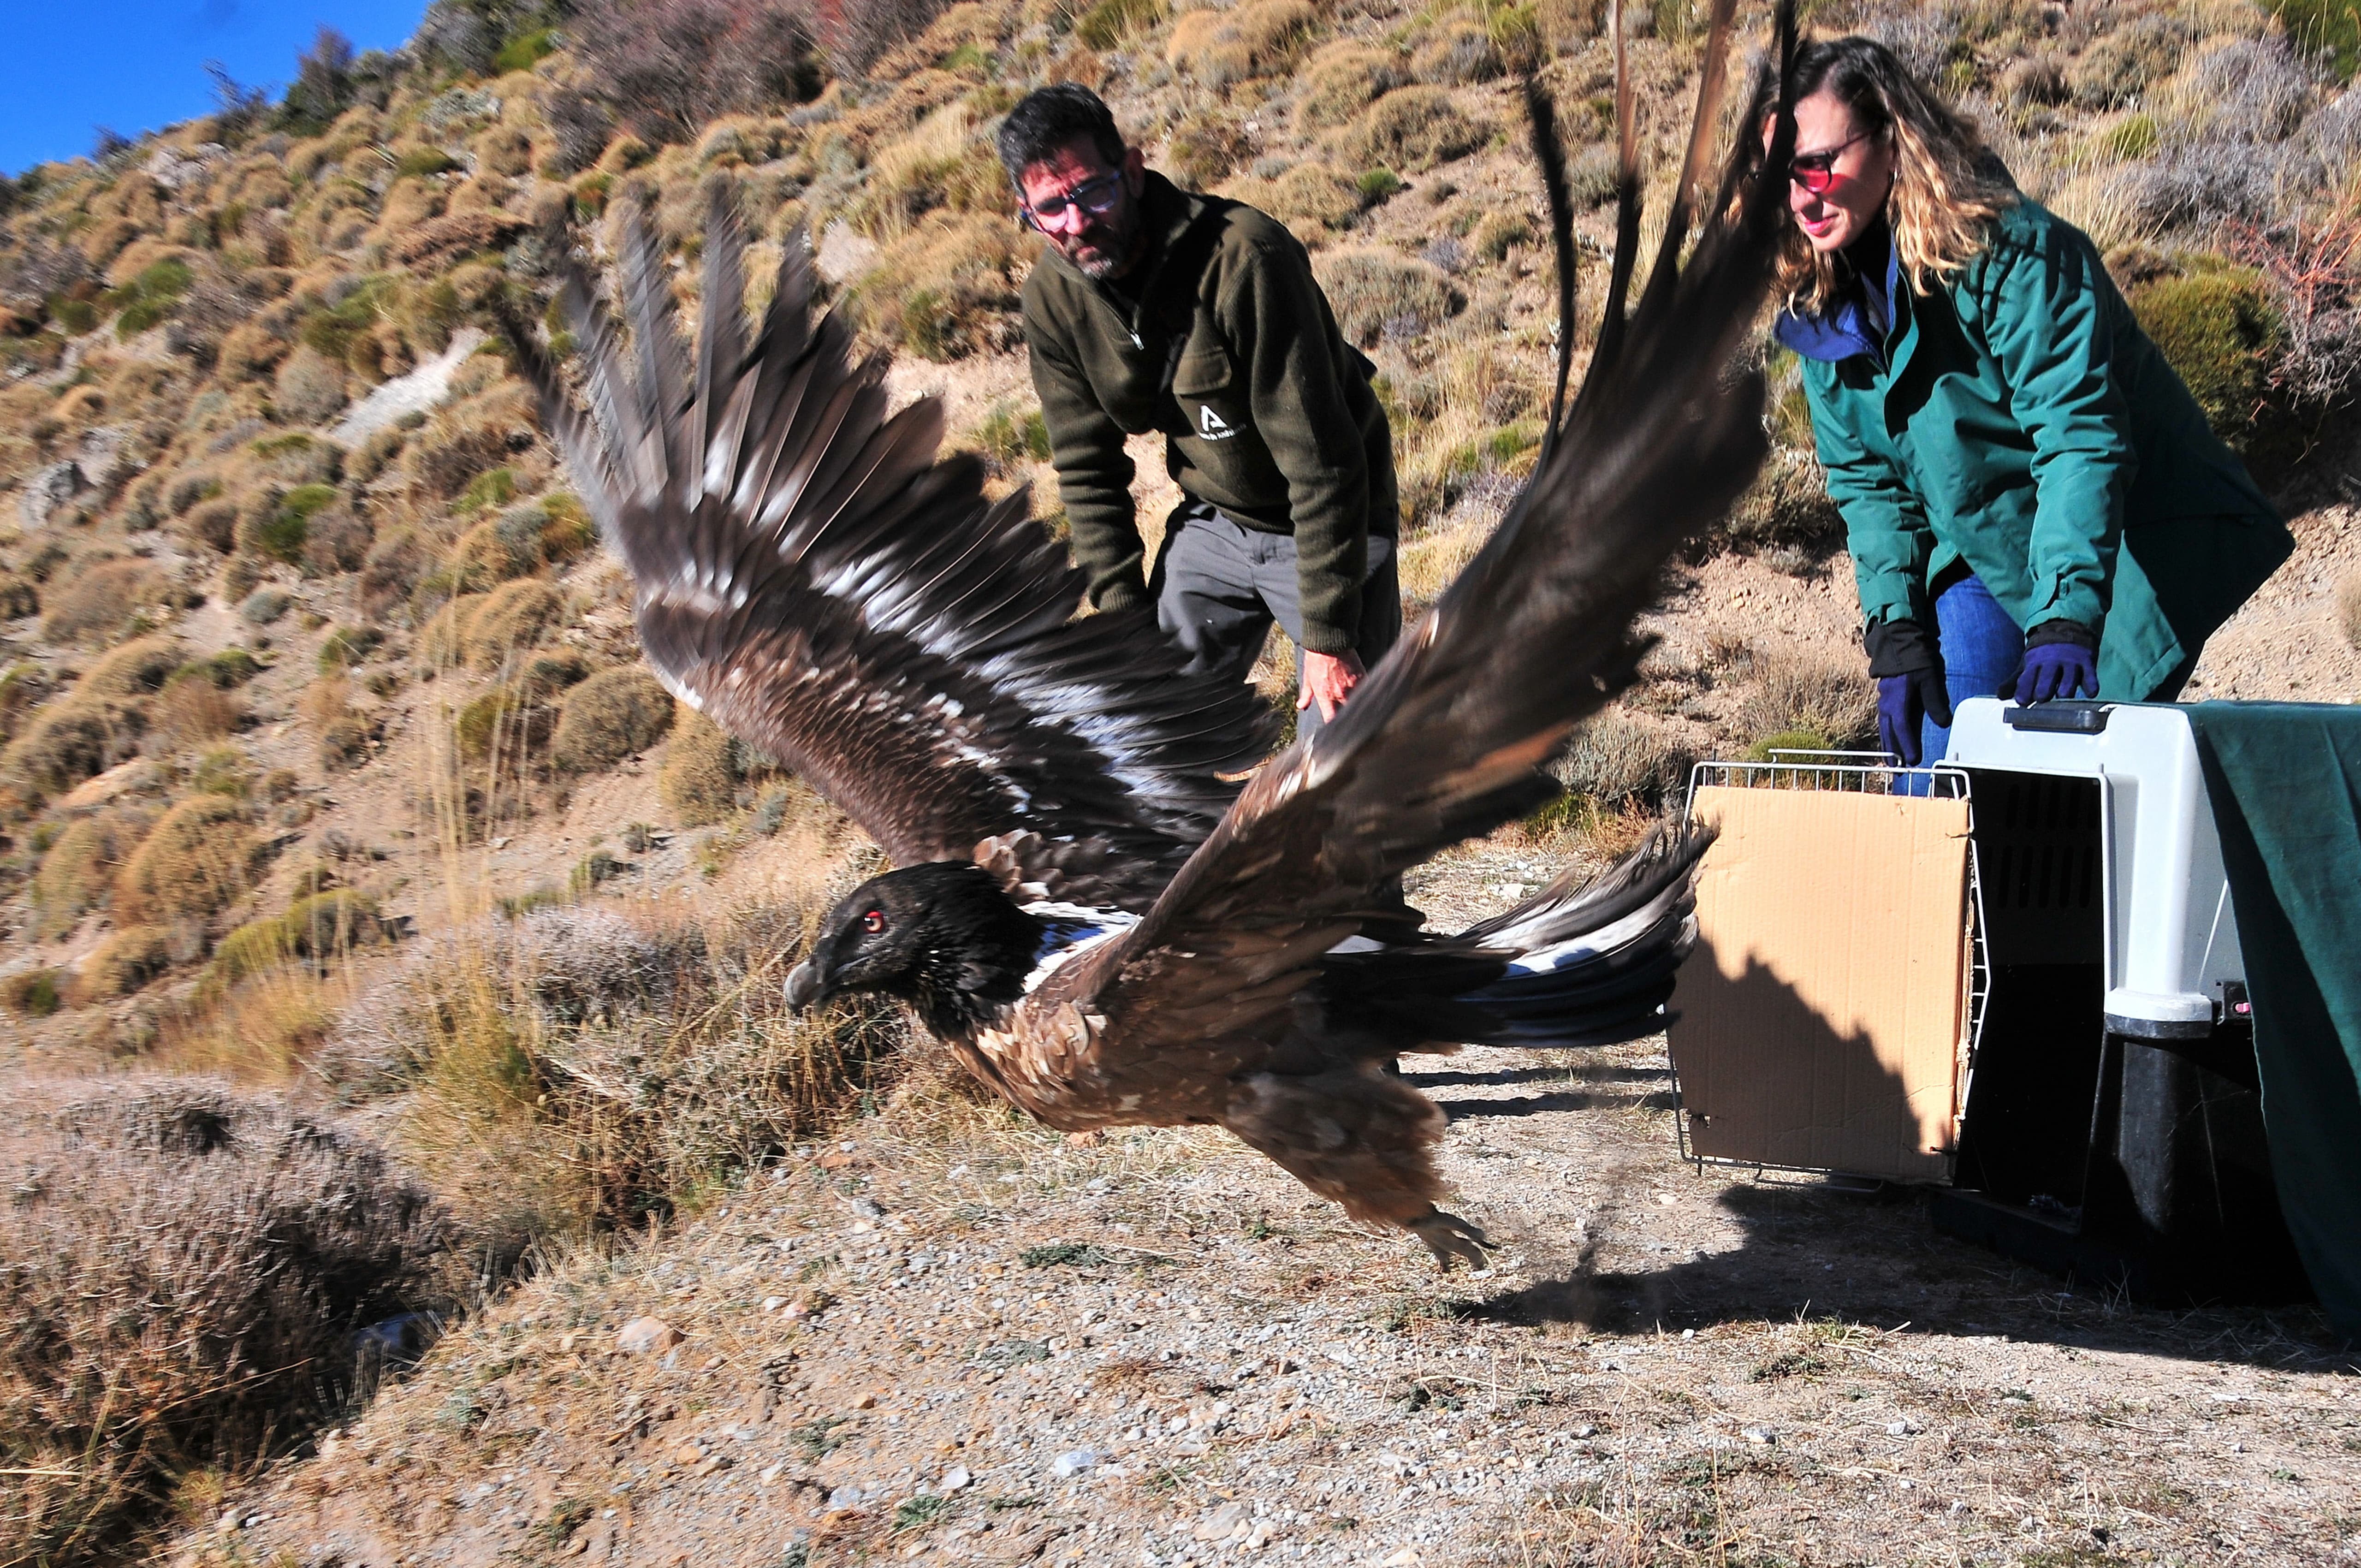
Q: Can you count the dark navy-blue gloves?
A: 2